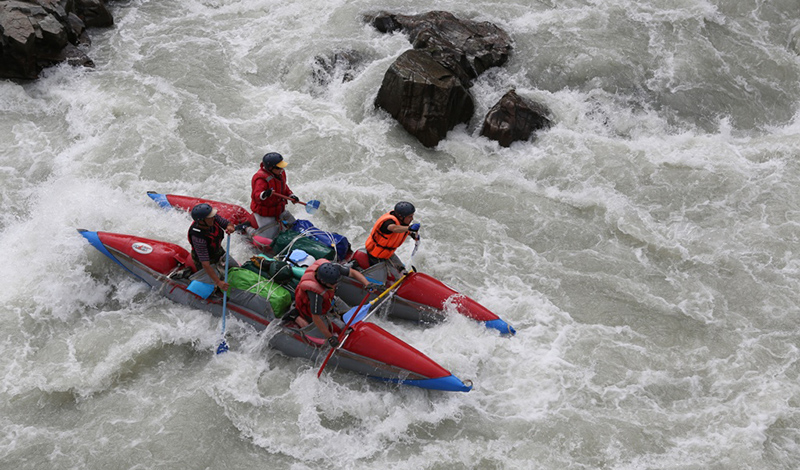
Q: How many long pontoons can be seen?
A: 2